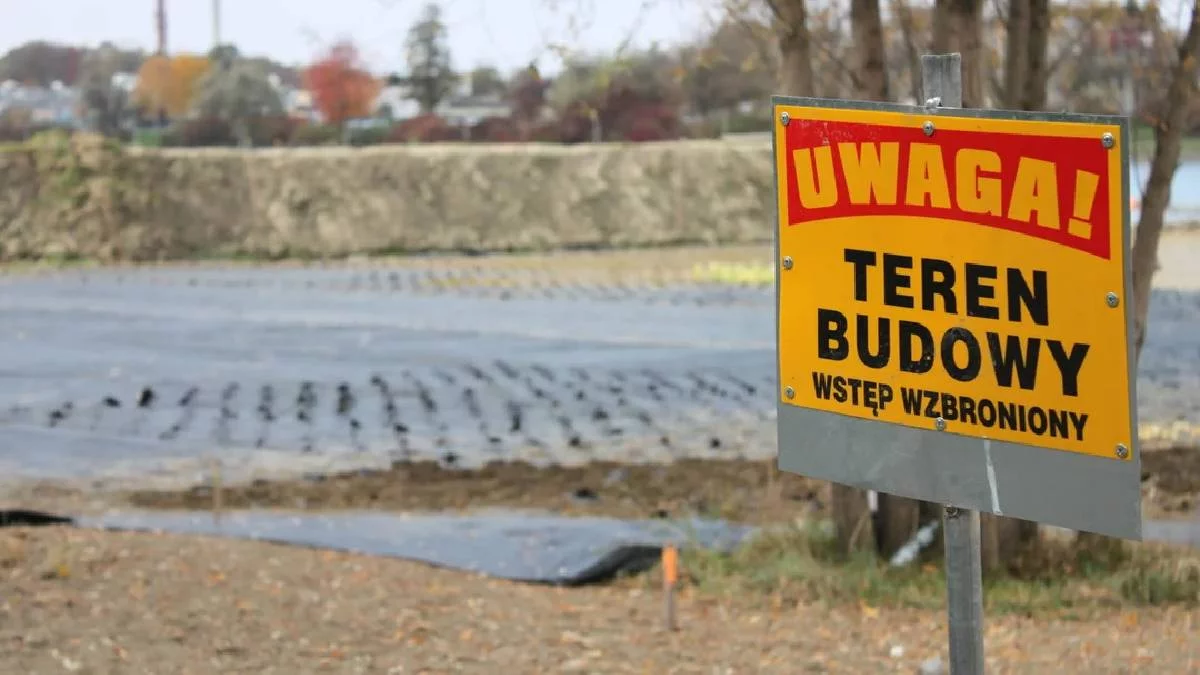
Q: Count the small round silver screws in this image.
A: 8